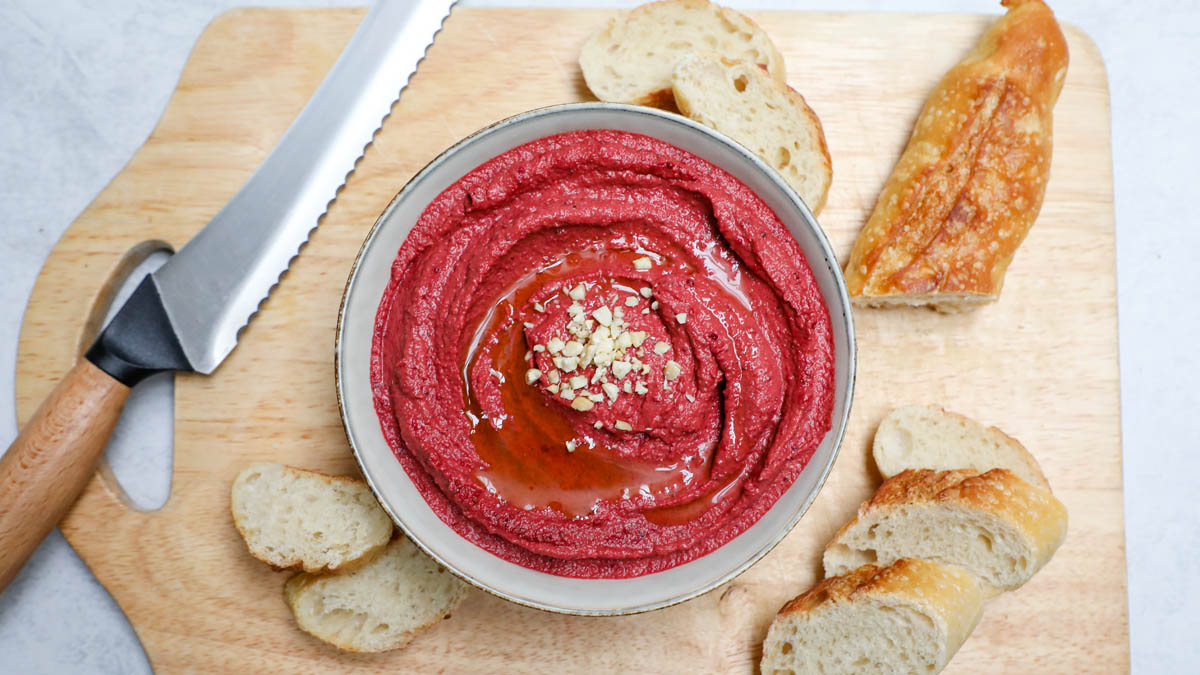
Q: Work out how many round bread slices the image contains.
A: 7